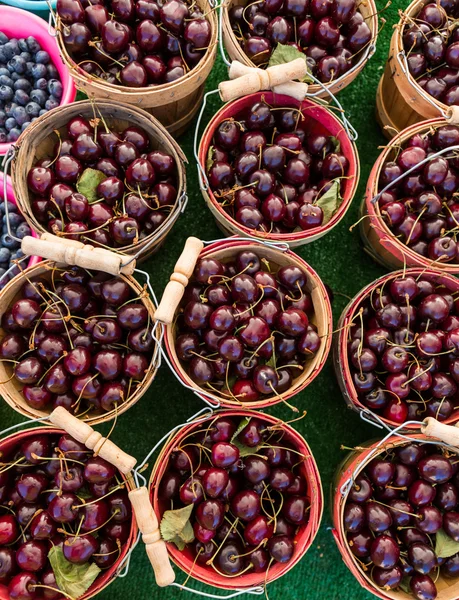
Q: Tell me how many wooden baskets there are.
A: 12